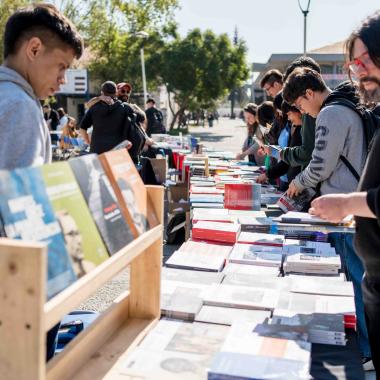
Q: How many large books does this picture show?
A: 4